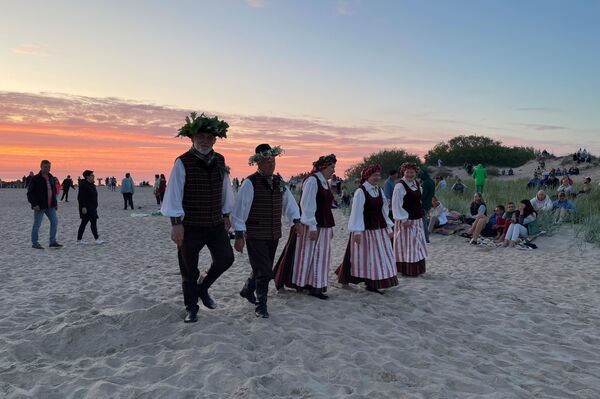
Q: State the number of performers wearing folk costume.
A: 5